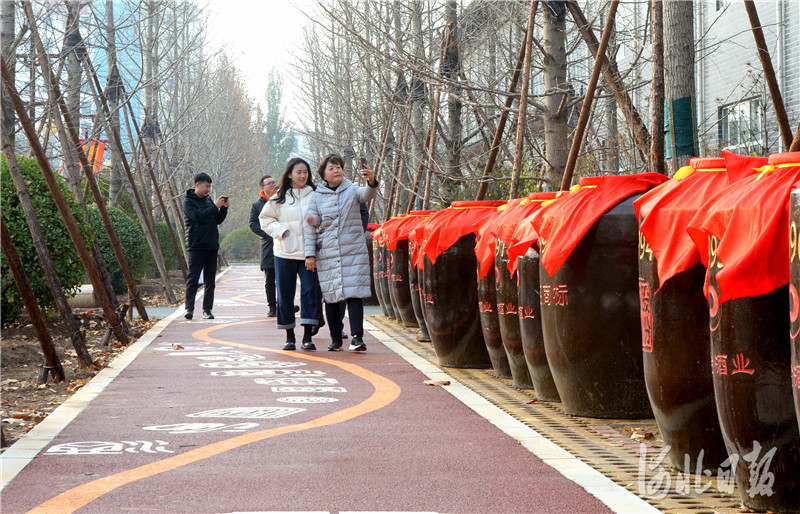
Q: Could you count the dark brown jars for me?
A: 15